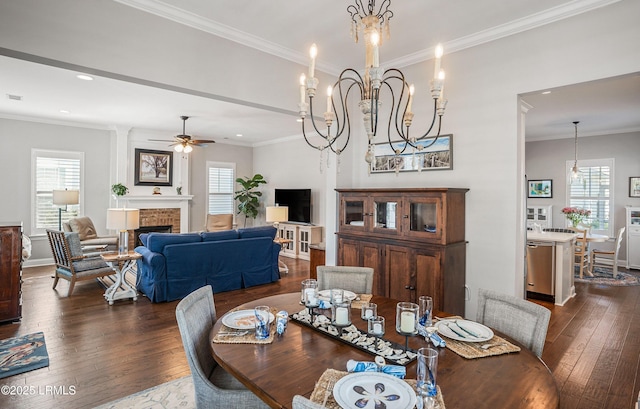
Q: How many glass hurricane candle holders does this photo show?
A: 7